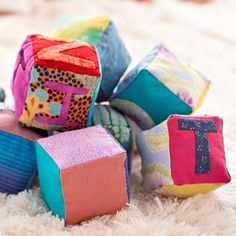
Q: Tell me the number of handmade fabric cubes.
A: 7